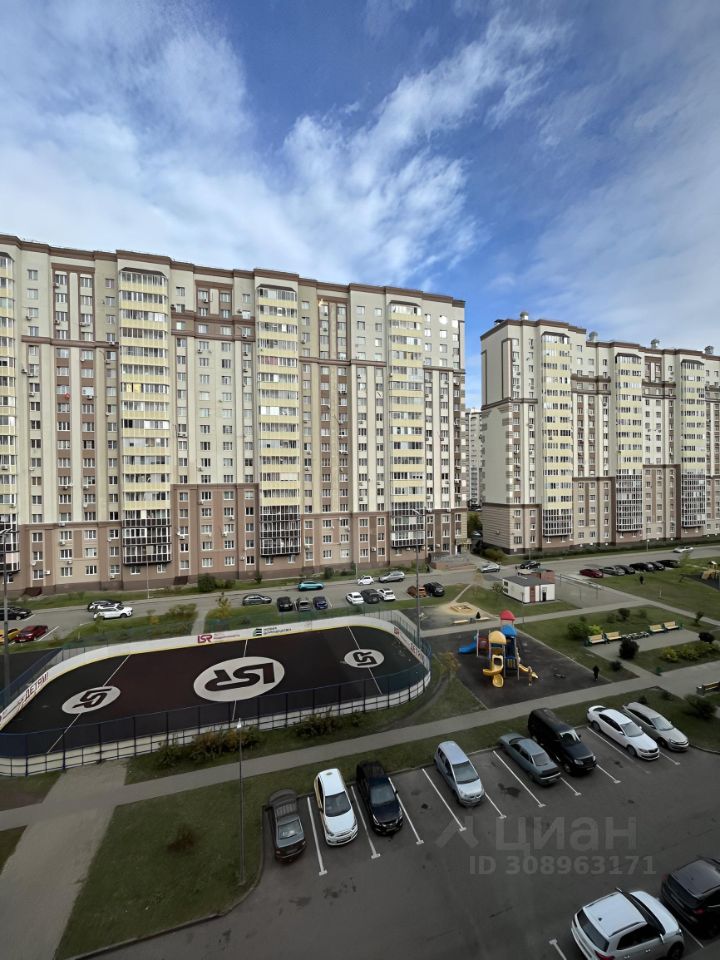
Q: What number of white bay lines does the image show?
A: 12